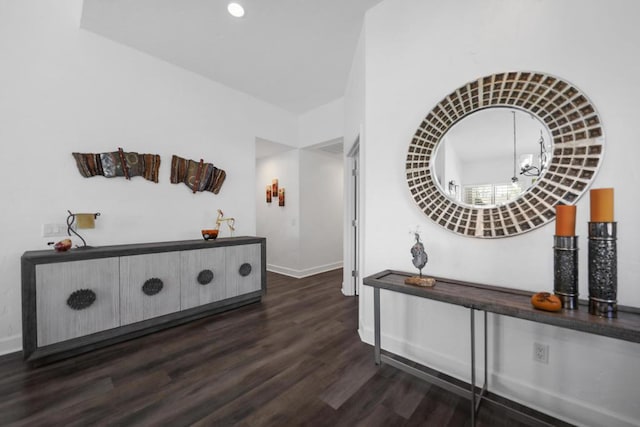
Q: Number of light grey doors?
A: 4